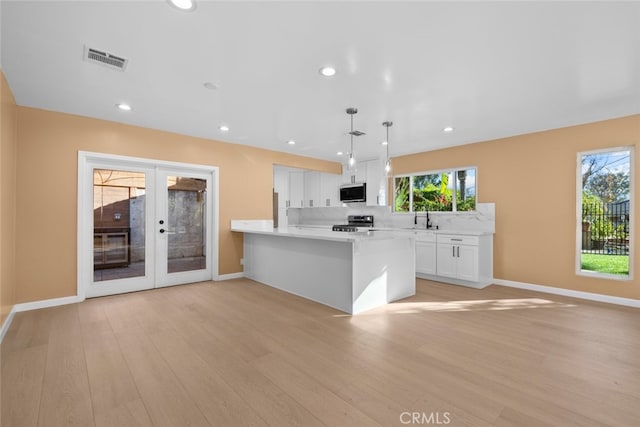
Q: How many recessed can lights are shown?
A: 8